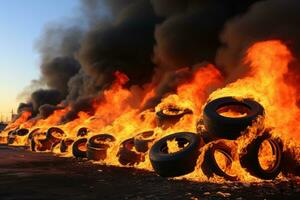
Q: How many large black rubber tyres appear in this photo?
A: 4